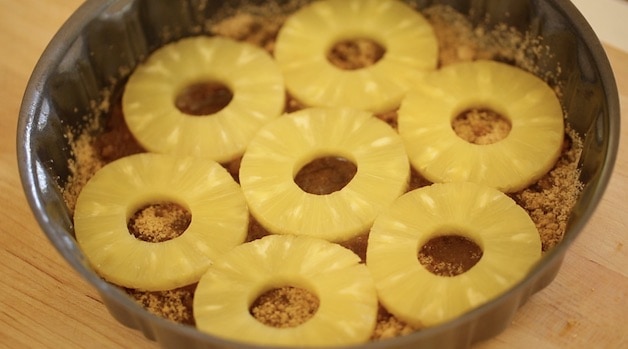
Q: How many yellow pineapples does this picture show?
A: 7